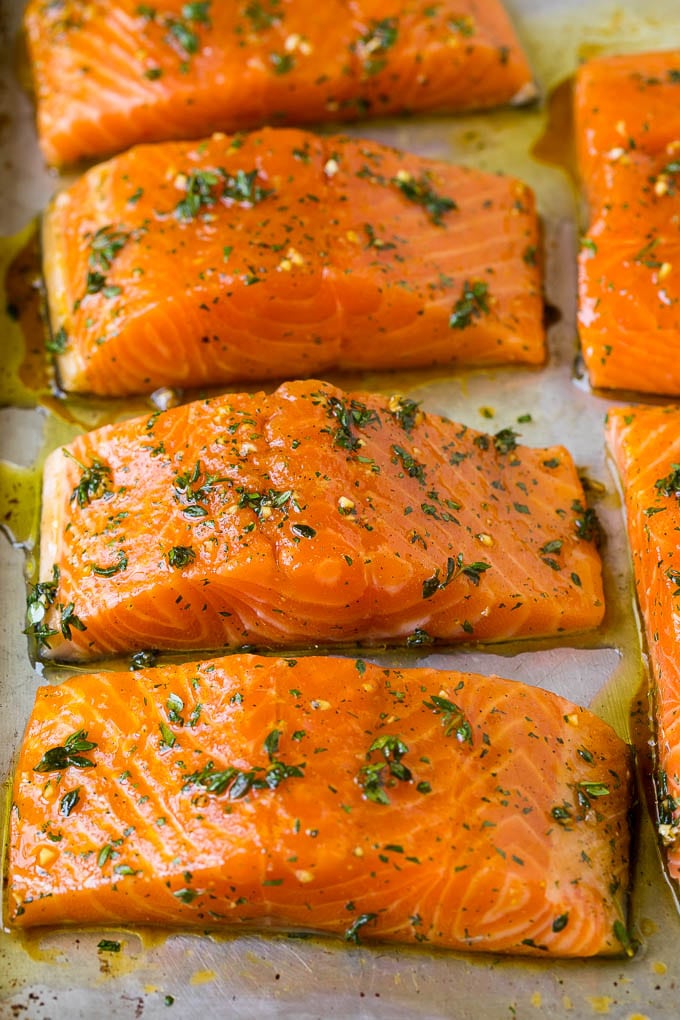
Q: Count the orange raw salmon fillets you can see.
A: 6